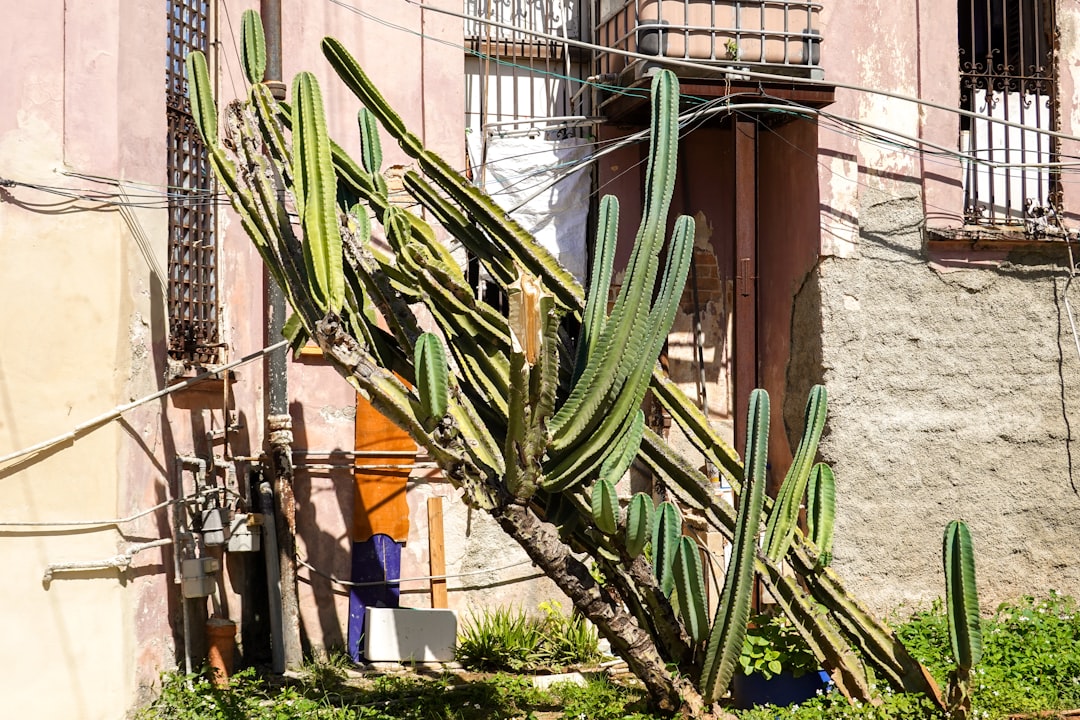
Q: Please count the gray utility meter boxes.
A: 3